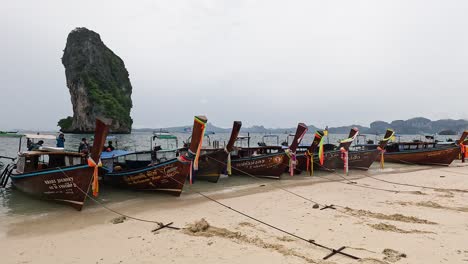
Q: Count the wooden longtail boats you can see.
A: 8